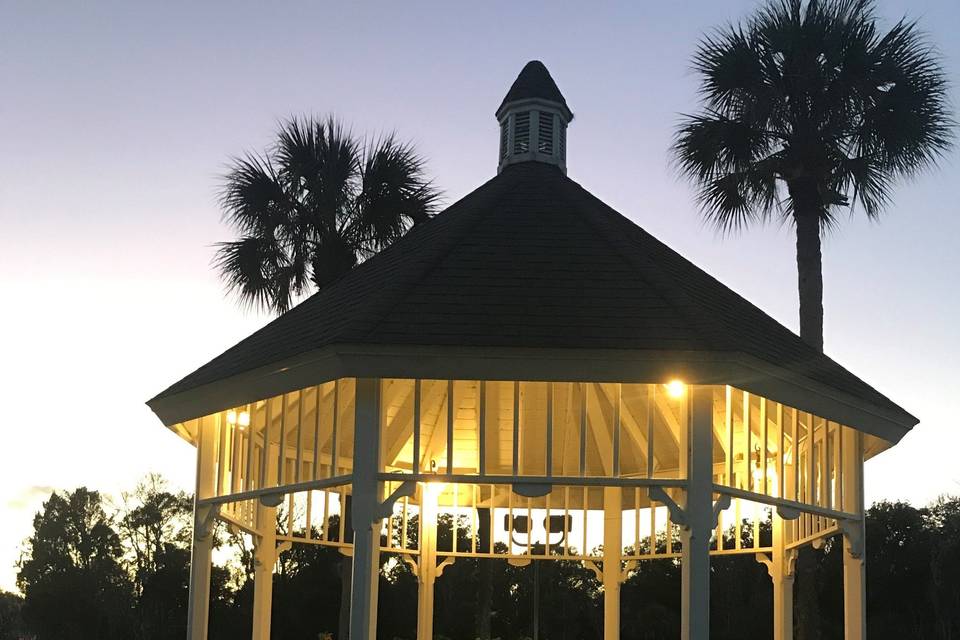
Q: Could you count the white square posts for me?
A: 8